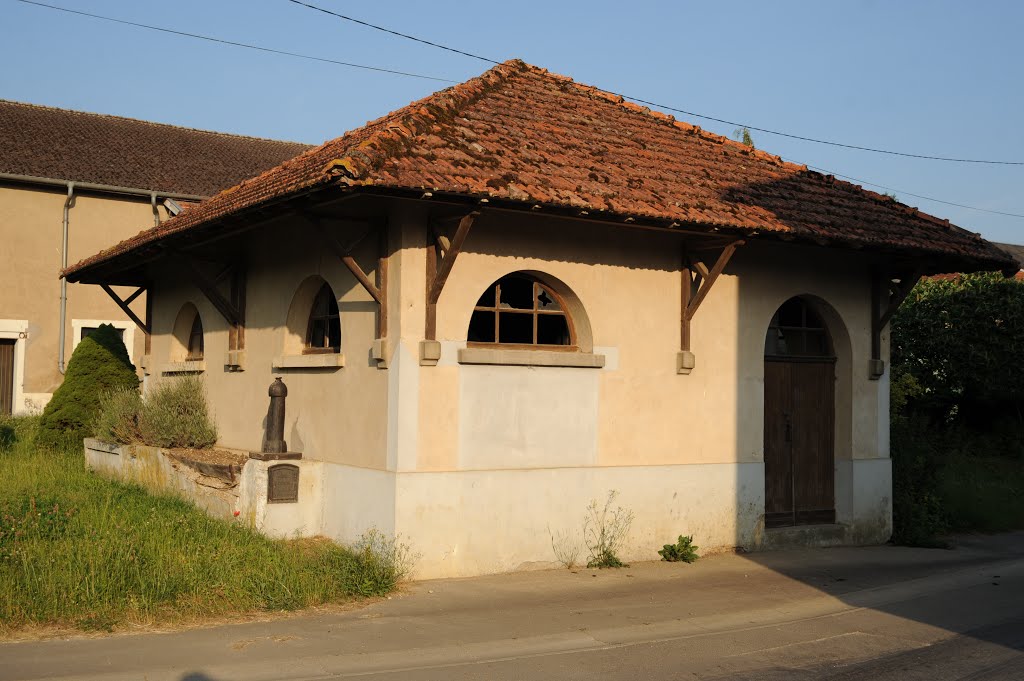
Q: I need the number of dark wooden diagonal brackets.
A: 6